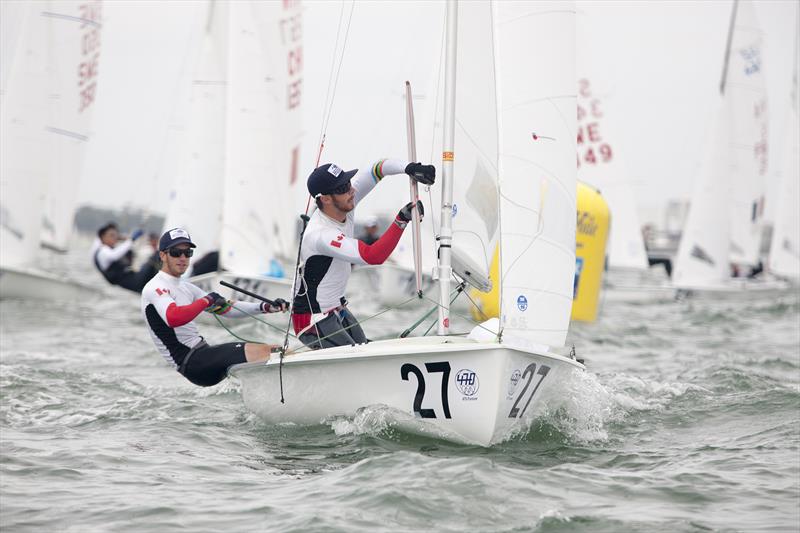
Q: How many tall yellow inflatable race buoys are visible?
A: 1